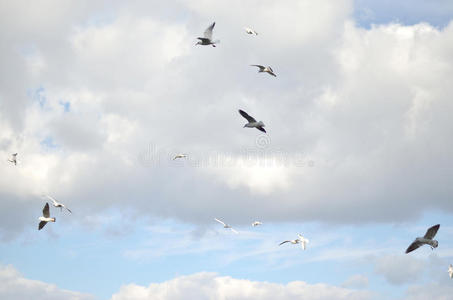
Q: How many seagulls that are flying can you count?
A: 14